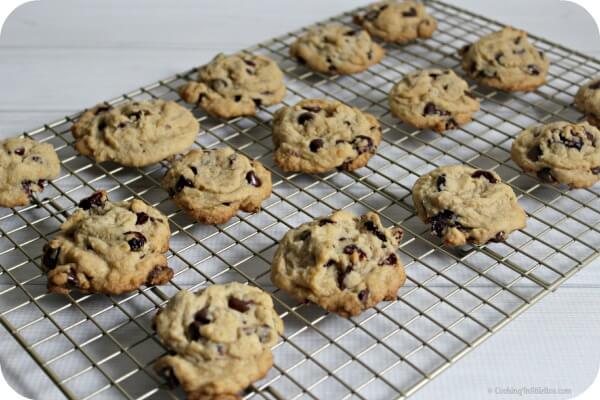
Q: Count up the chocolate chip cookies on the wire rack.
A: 15